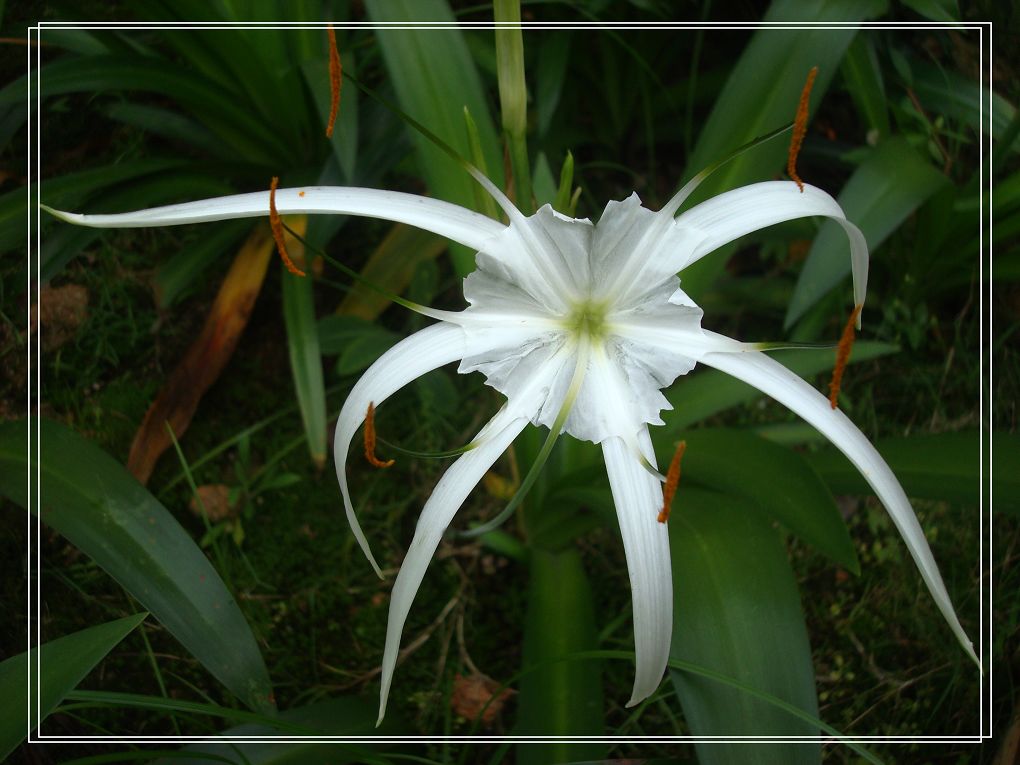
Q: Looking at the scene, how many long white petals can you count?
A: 6